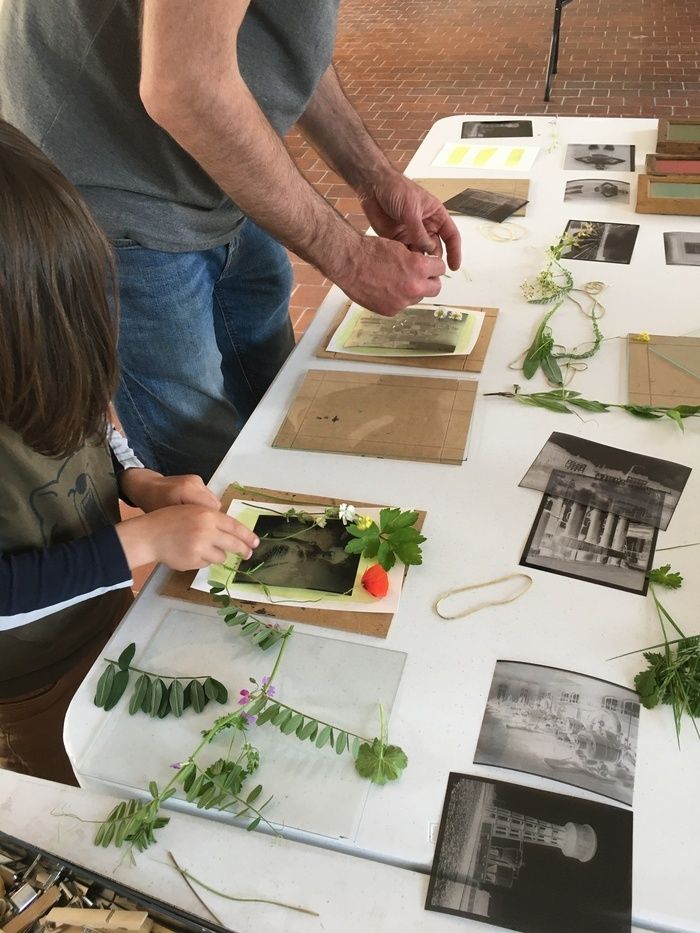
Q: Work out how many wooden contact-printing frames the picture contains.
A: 3